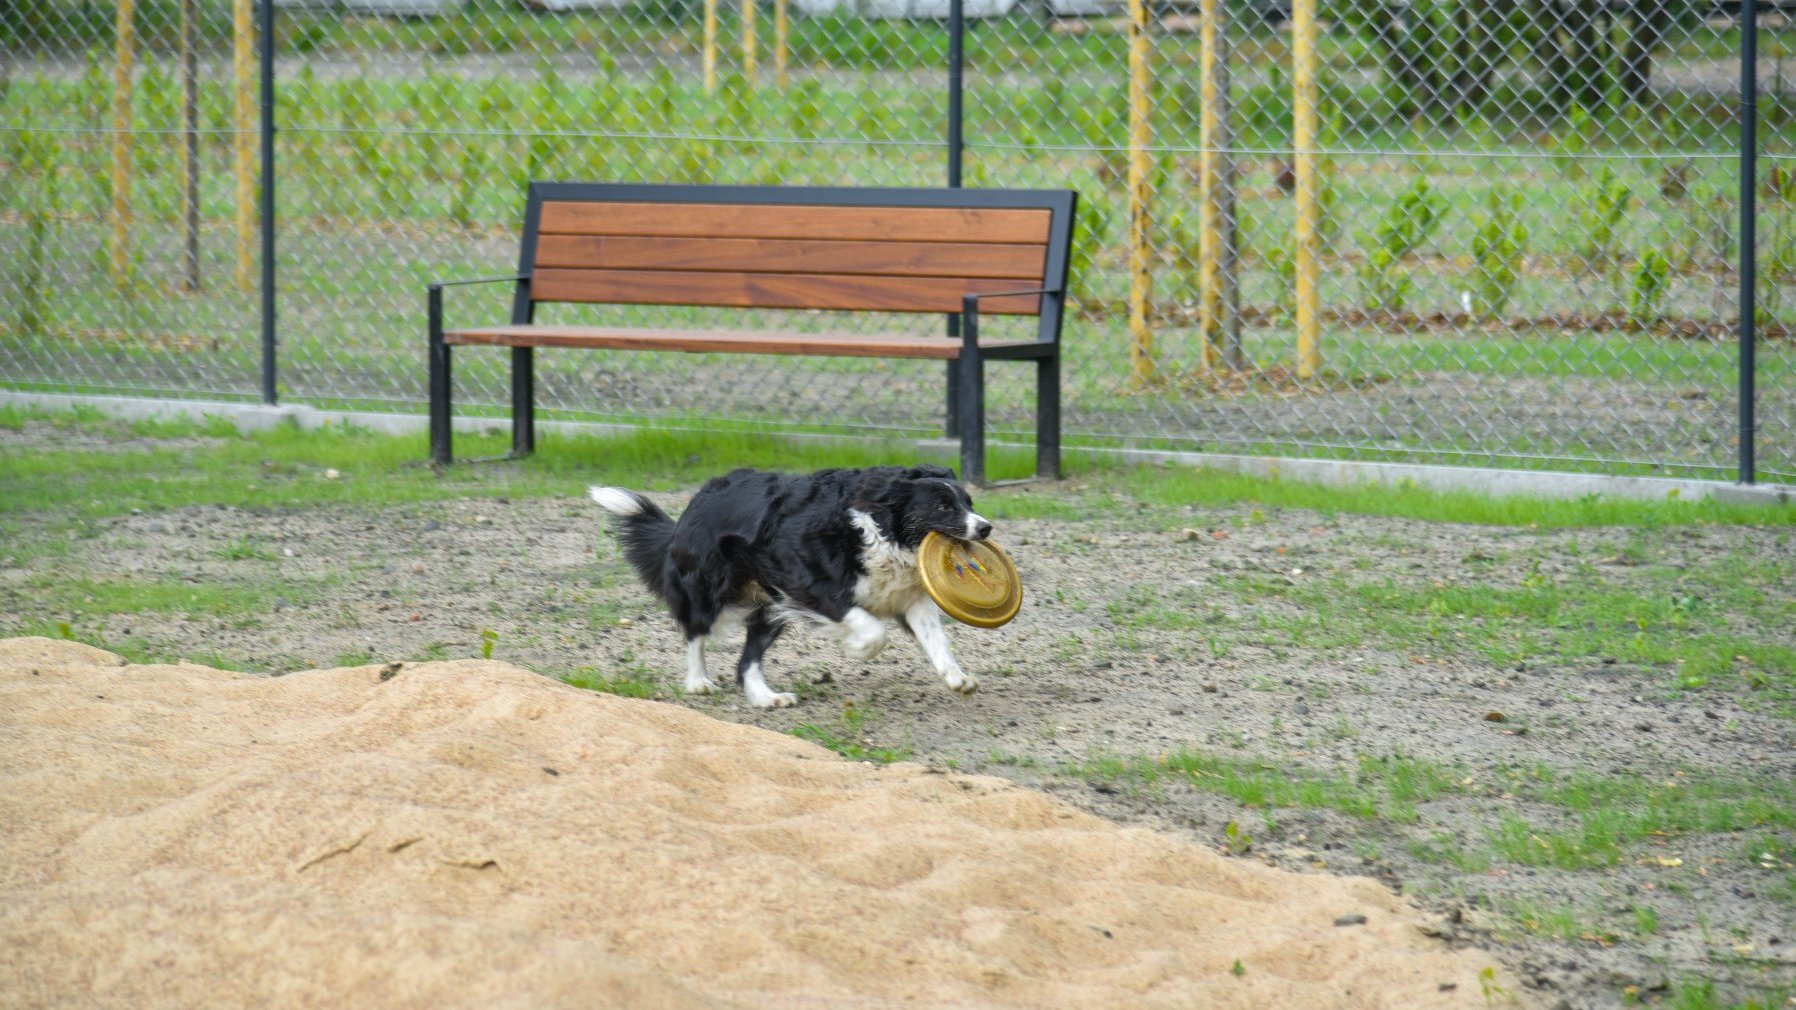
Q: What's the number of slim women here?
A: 0